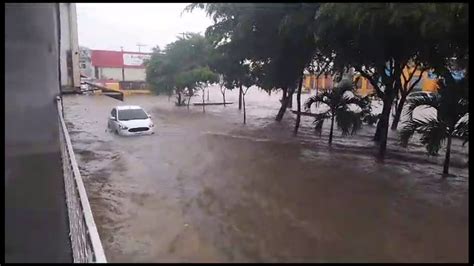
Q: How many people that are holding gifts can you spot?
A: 0